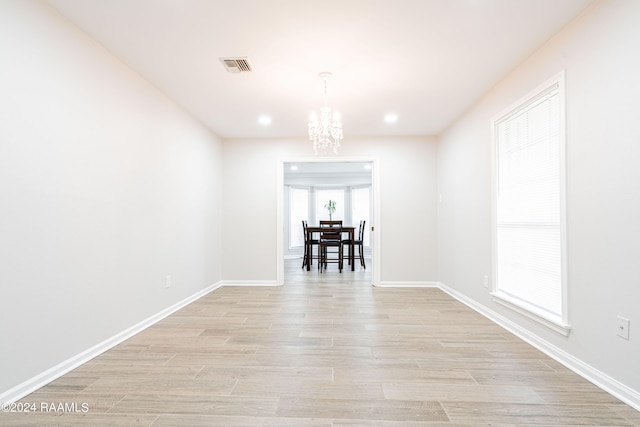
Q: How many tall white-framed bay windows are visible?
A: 3